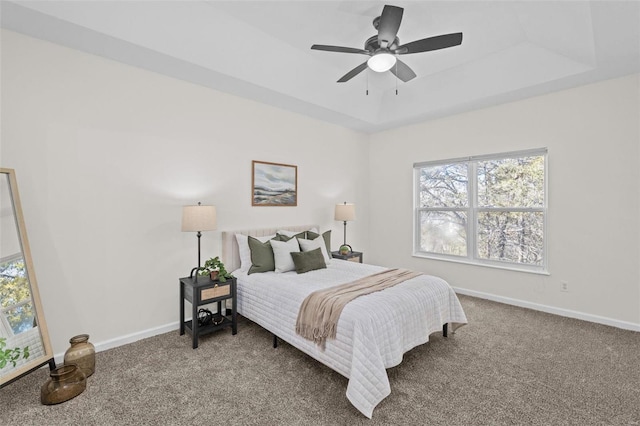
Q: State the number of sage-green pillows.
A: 4